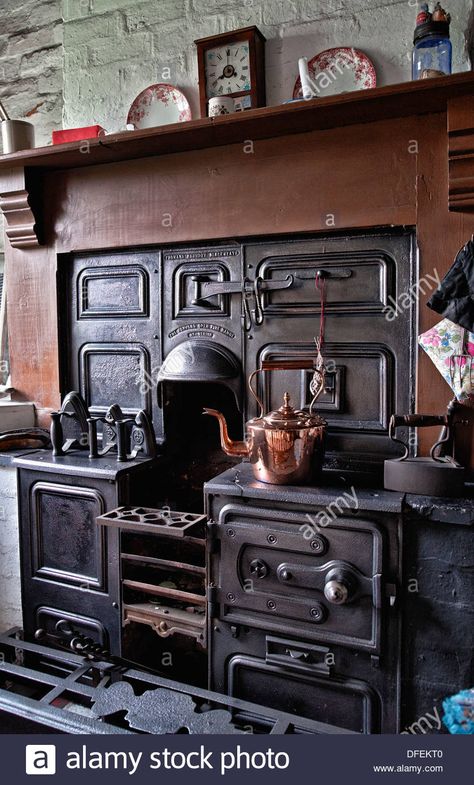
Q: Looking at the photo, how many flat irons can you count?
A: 4